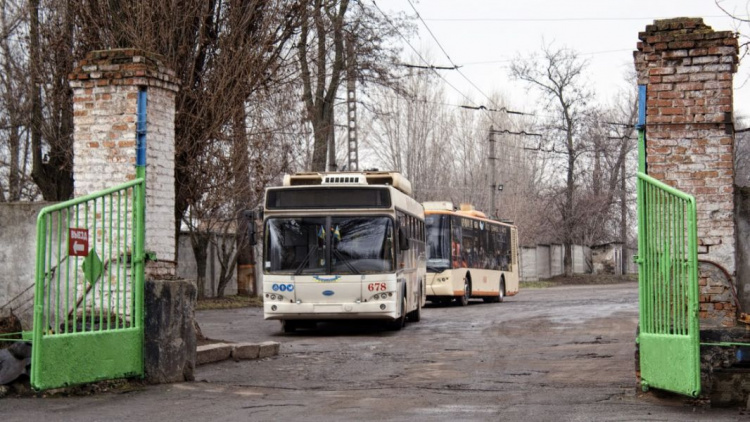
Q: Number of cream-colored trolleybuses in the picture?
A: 2